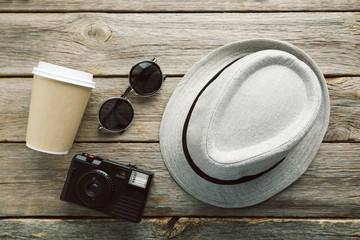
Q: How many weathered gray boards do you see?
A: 5